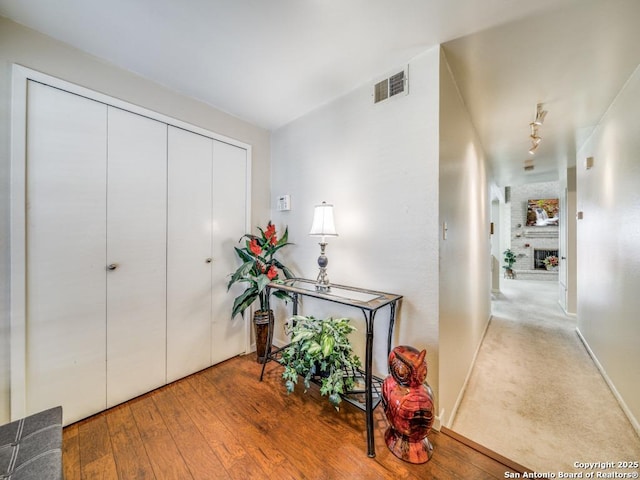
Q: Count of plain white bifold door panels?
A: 4